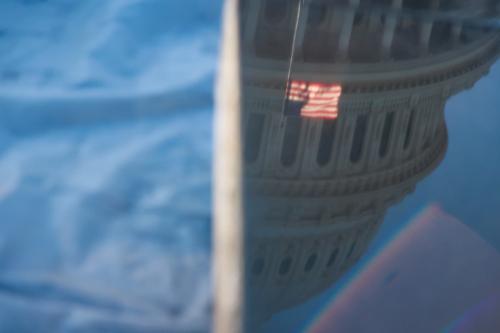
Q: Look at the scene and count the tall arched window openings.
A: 6